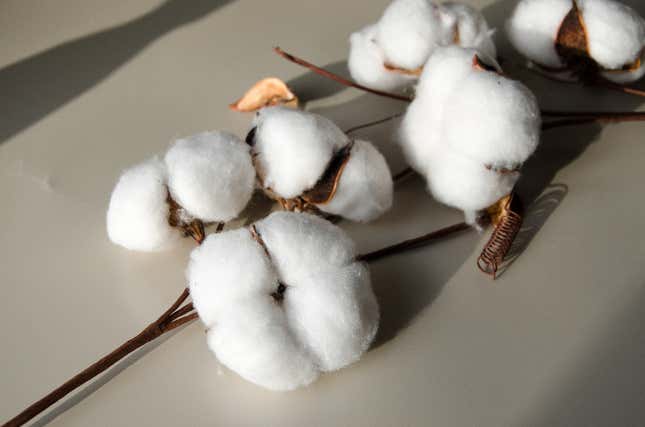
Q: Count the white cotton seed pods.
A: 6